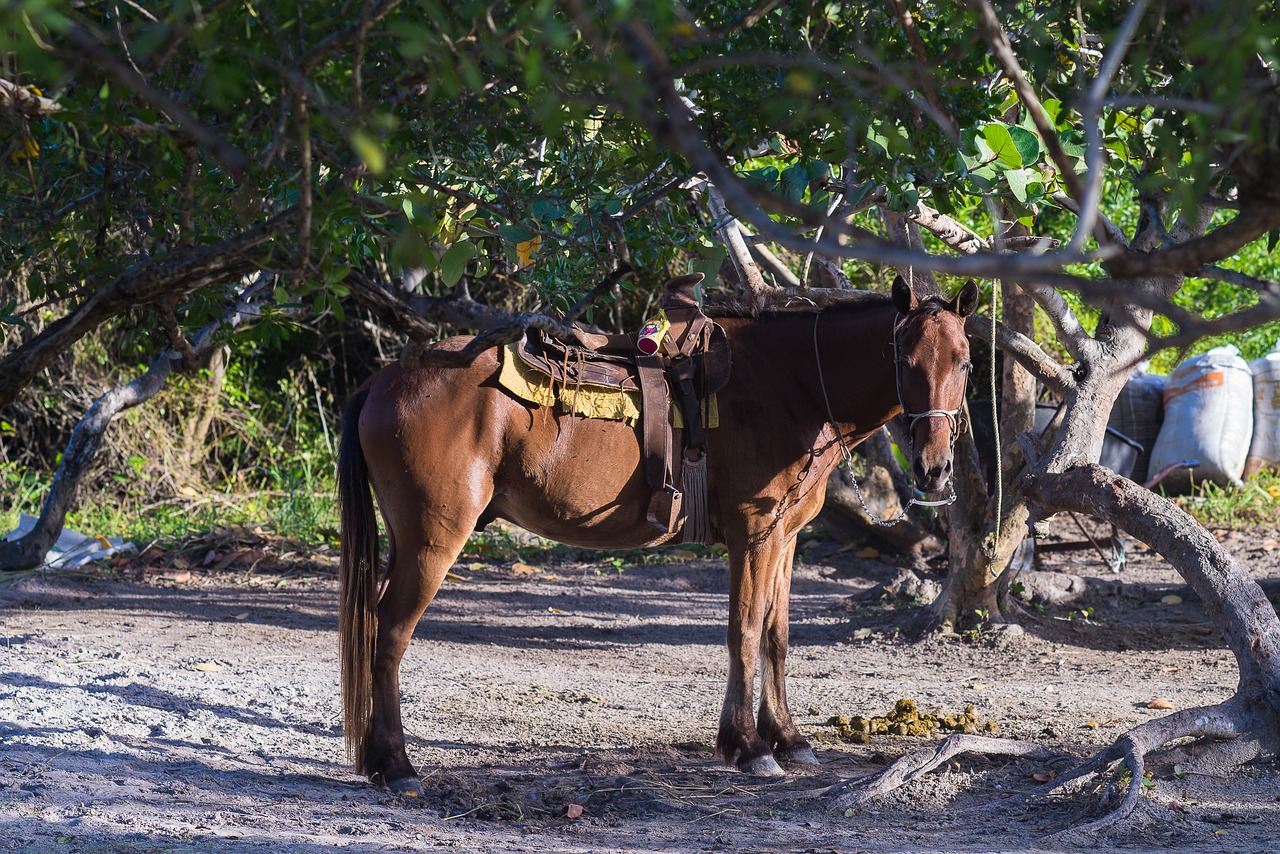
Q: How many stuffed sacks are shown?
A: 3